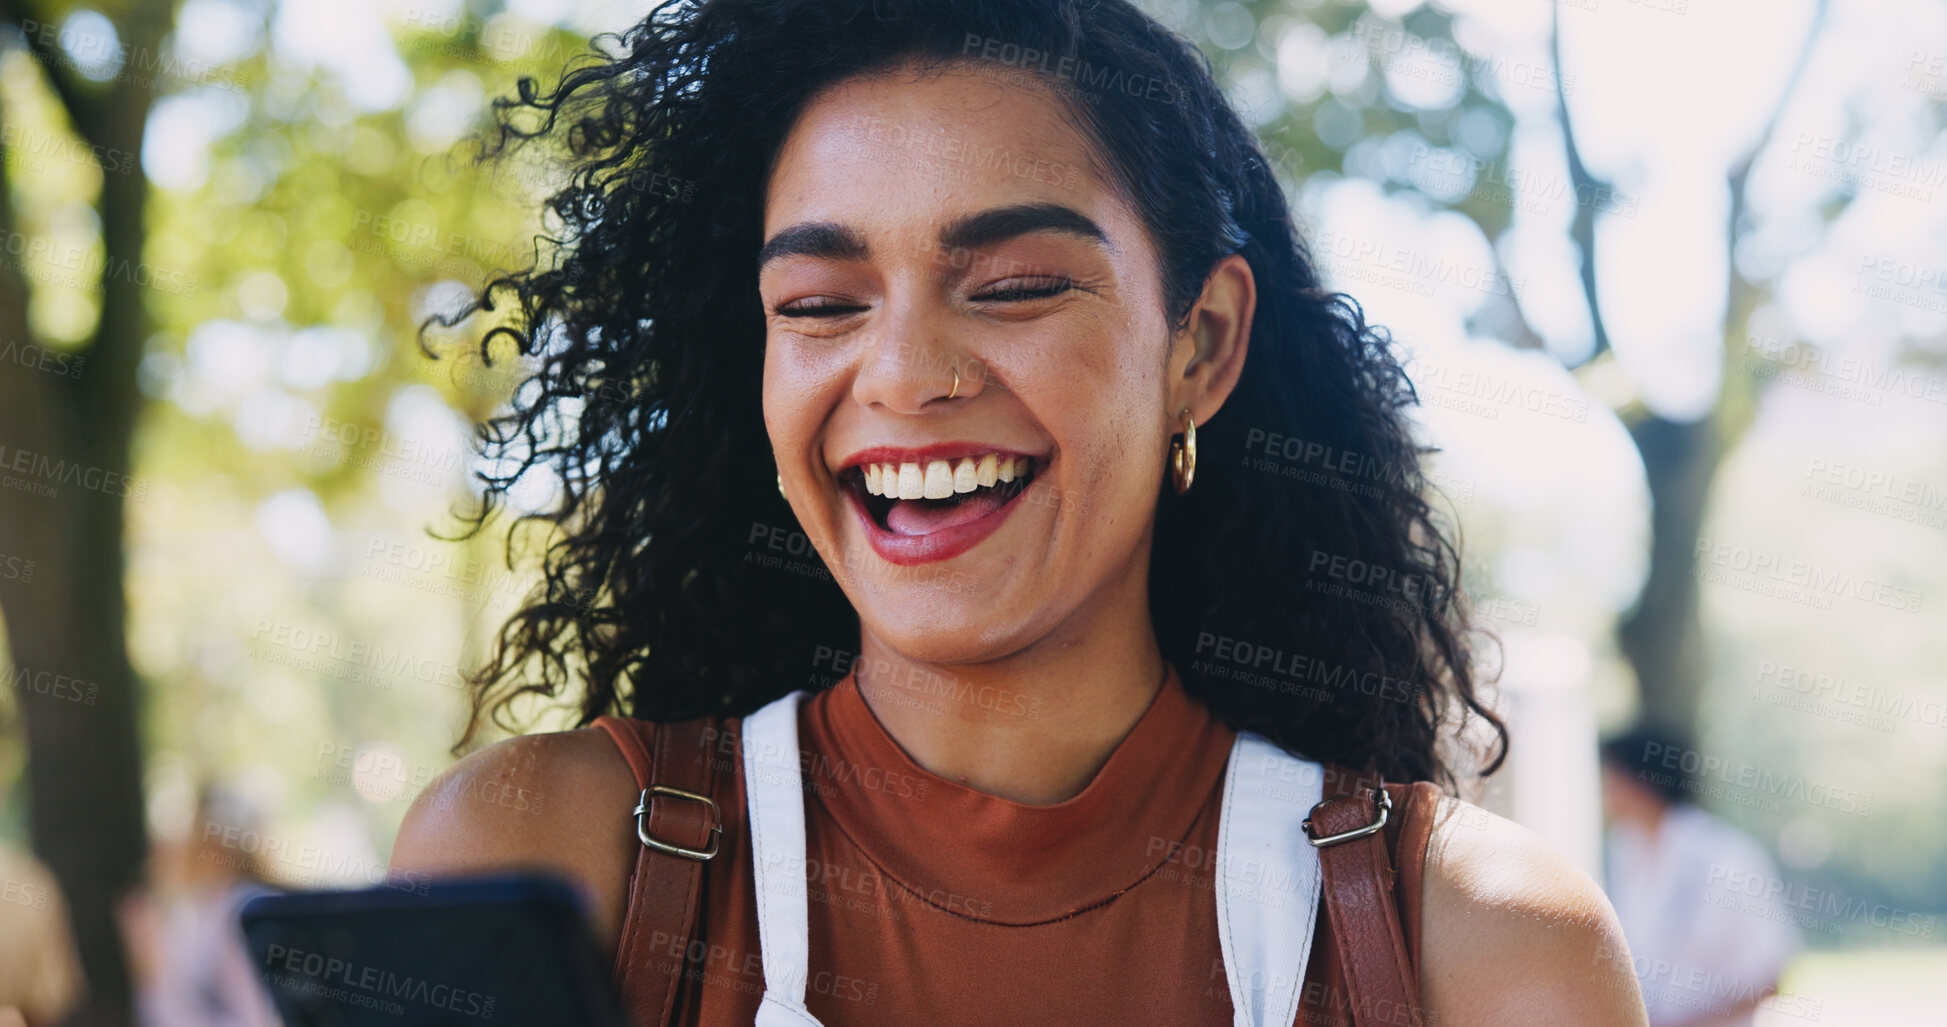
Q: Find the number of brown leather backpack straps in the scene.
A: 2